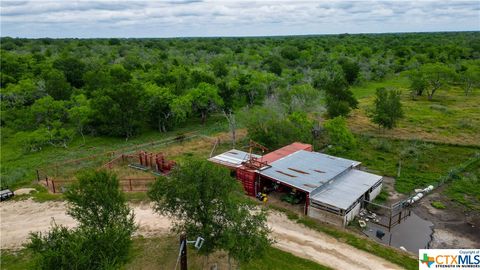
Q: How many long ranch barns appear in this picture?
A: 1